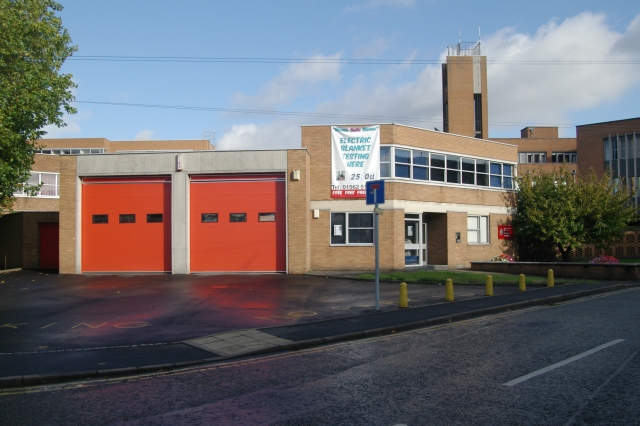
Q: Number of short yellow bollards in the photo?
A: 5